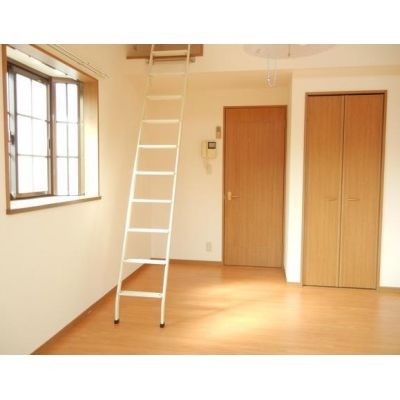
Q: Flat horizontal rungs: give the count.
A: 10